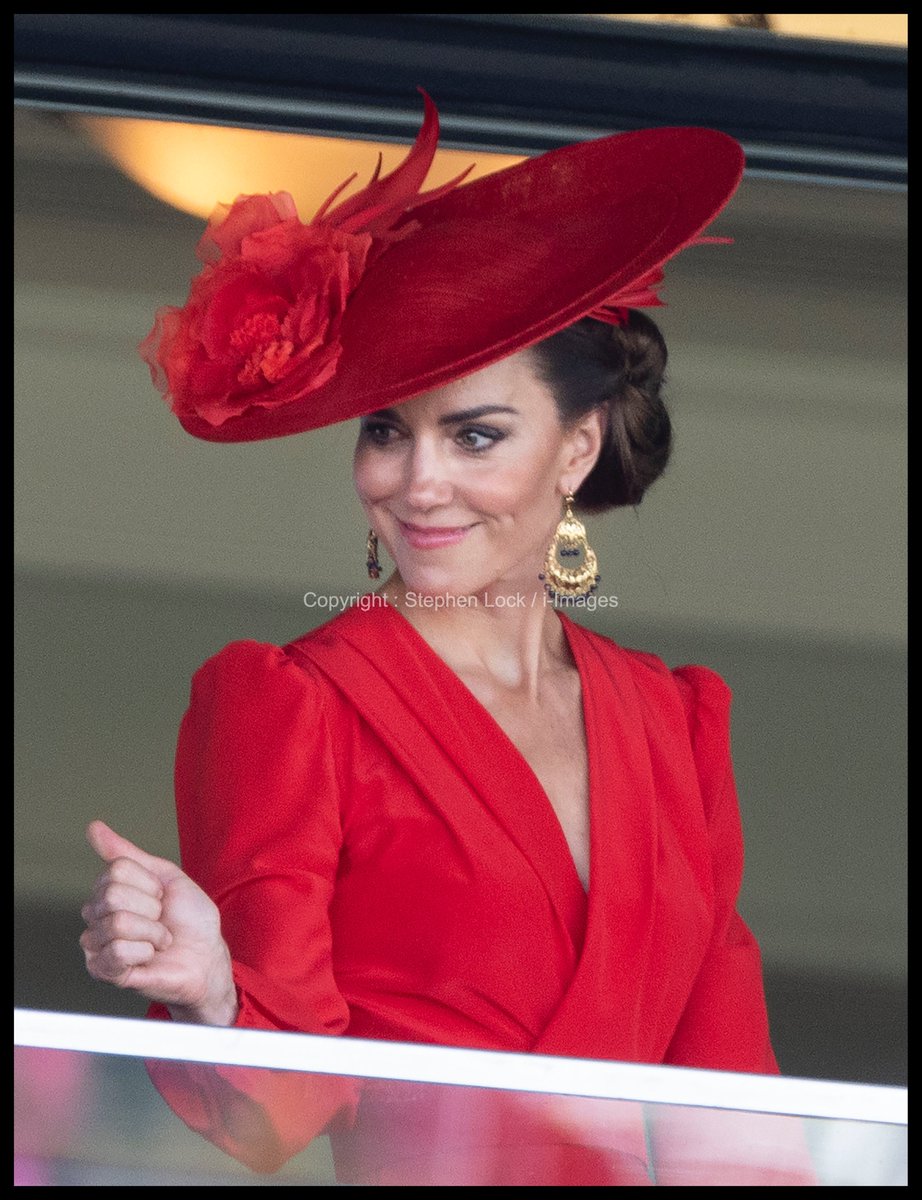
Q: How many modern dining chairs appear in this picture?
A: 0